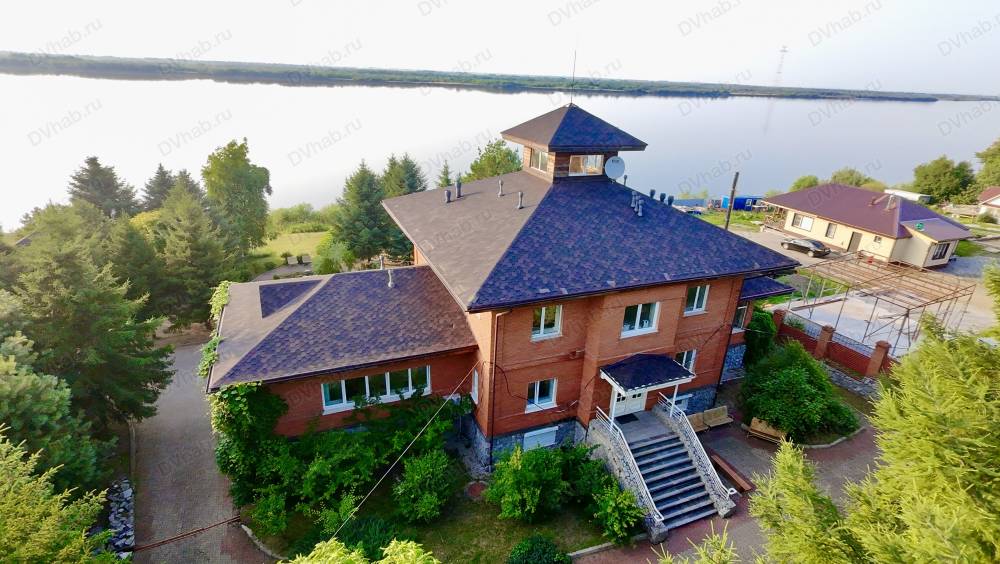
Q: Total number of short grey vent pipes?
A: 13